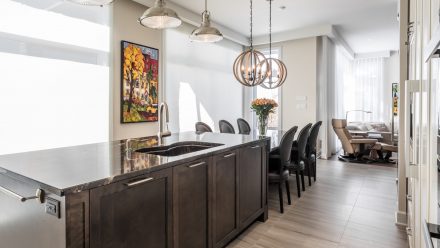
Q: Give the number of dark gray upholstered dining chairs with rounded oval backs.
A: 6